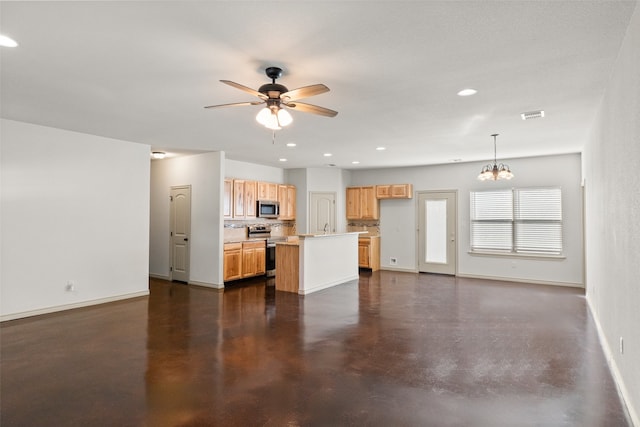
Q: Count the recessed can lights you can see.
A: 7